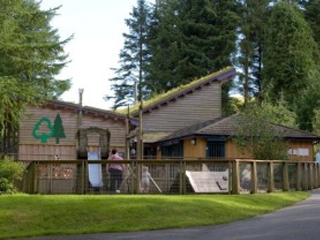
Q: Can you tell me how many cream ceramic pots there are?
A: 0